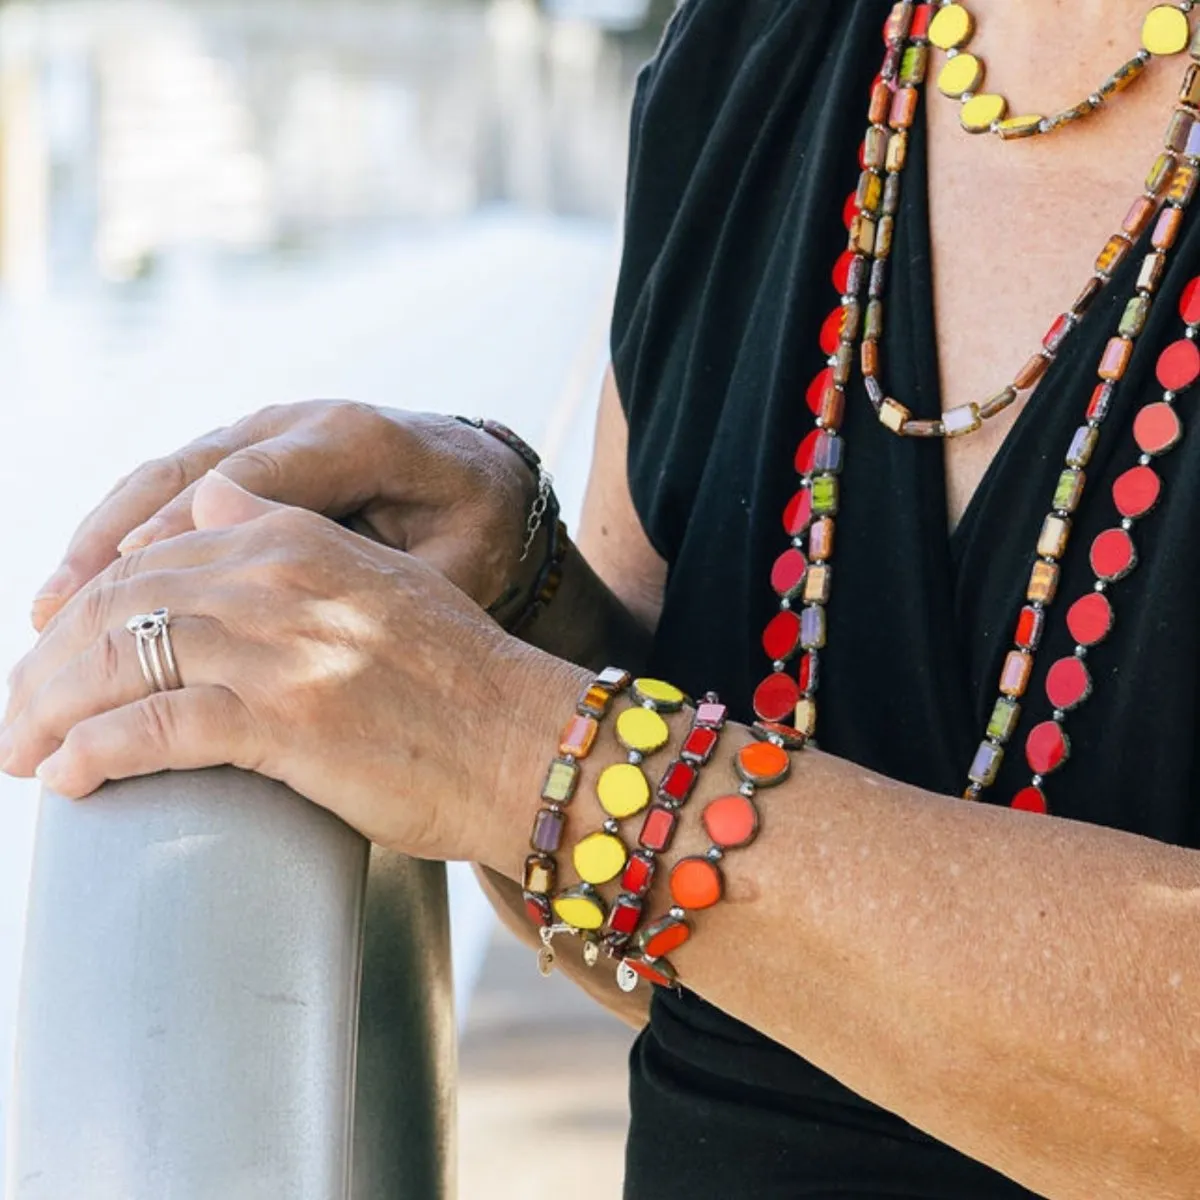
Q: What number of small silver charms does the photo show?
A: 3